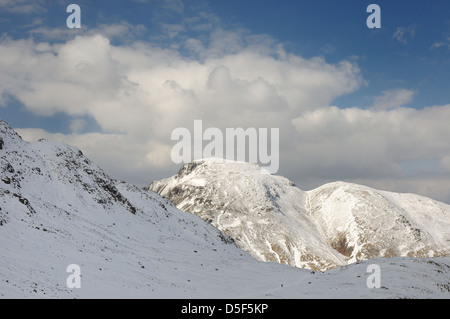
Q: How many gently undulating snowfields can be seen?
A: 1